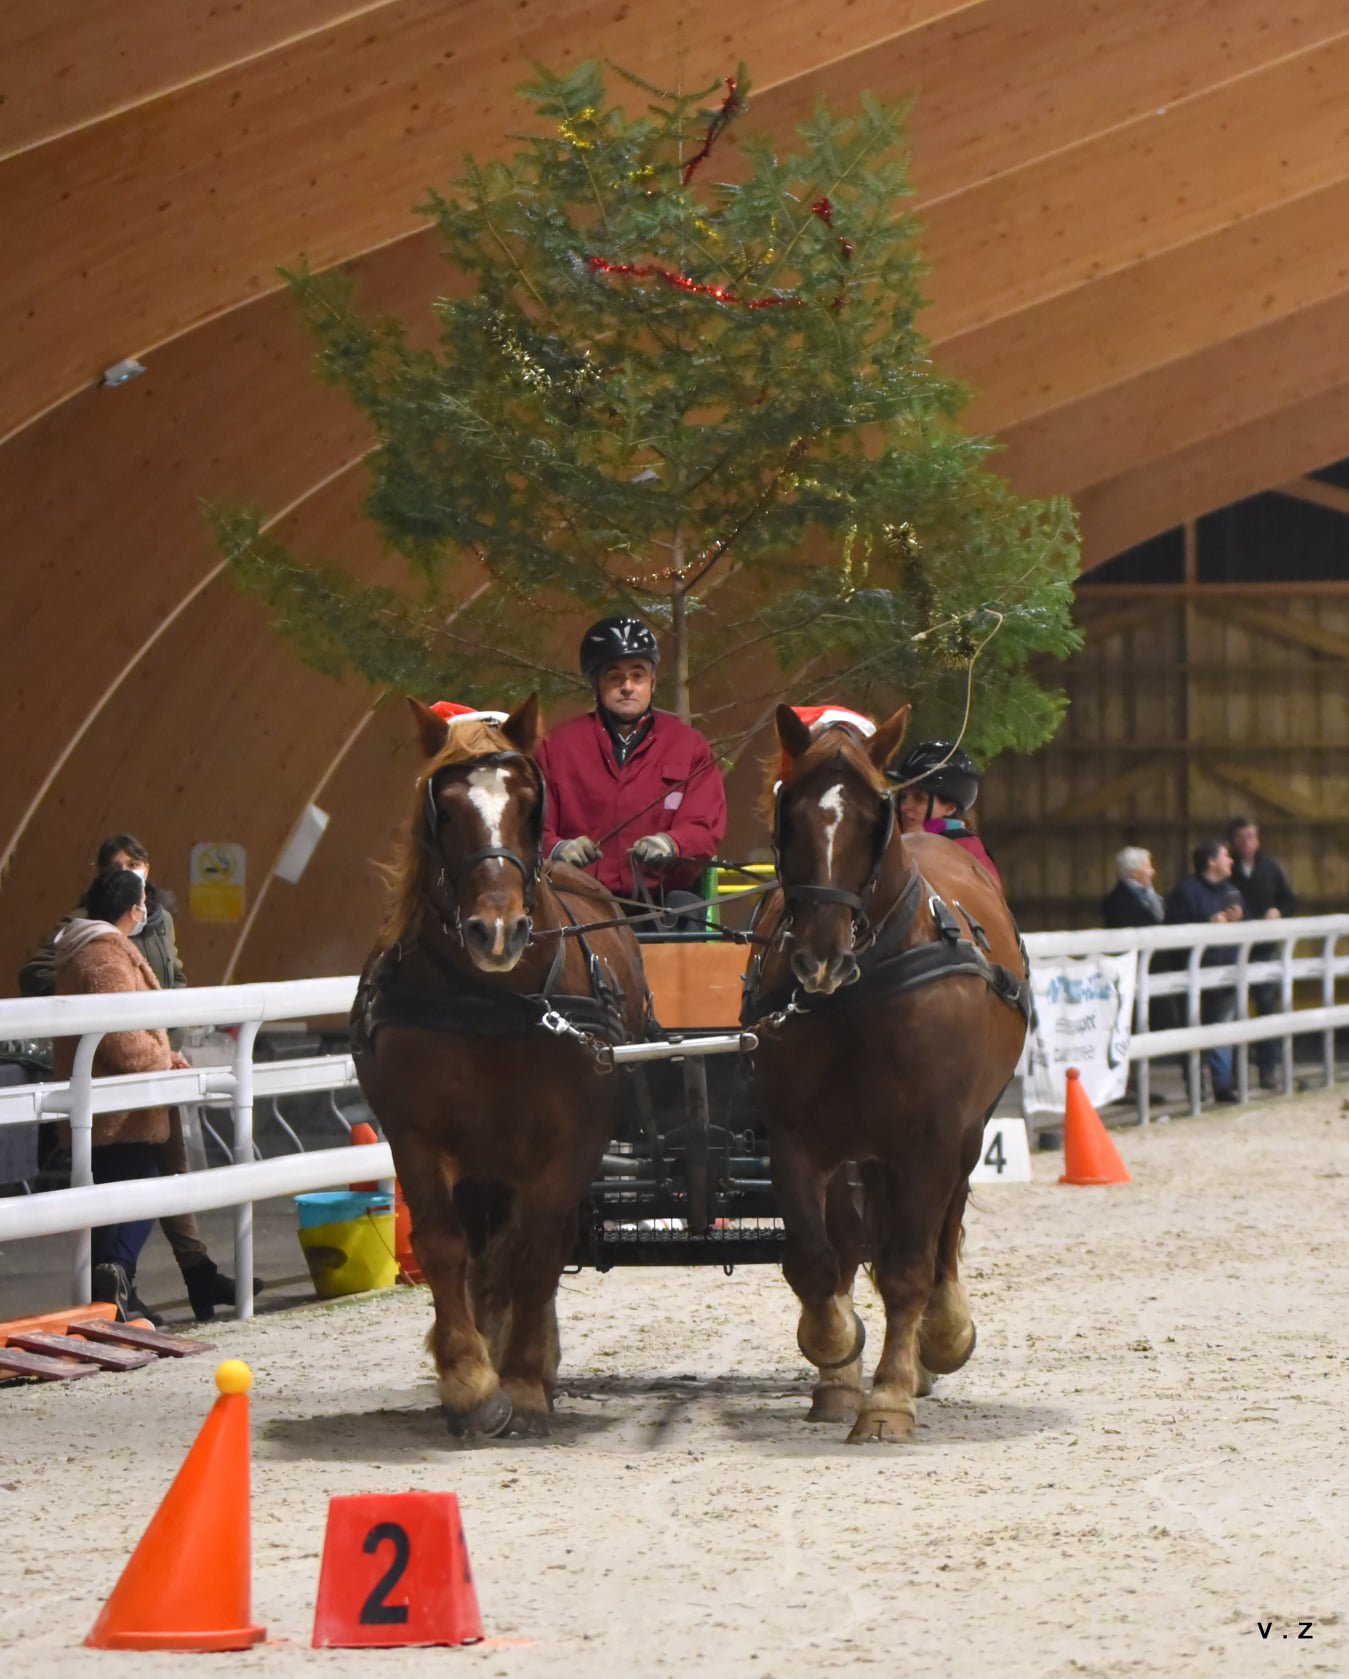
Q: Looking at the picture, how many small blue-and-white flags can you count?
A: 0